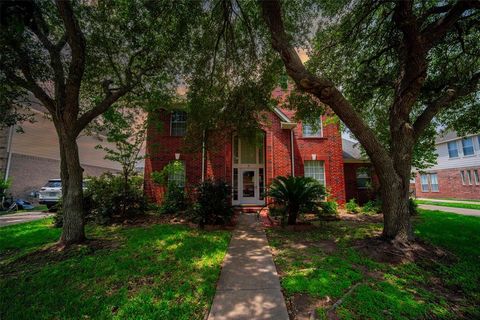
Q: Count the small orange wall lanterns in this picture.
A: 0